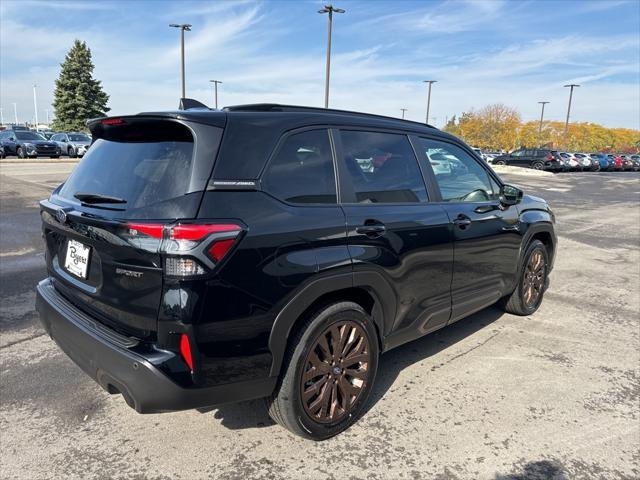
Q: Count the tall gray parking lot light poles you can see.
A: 7